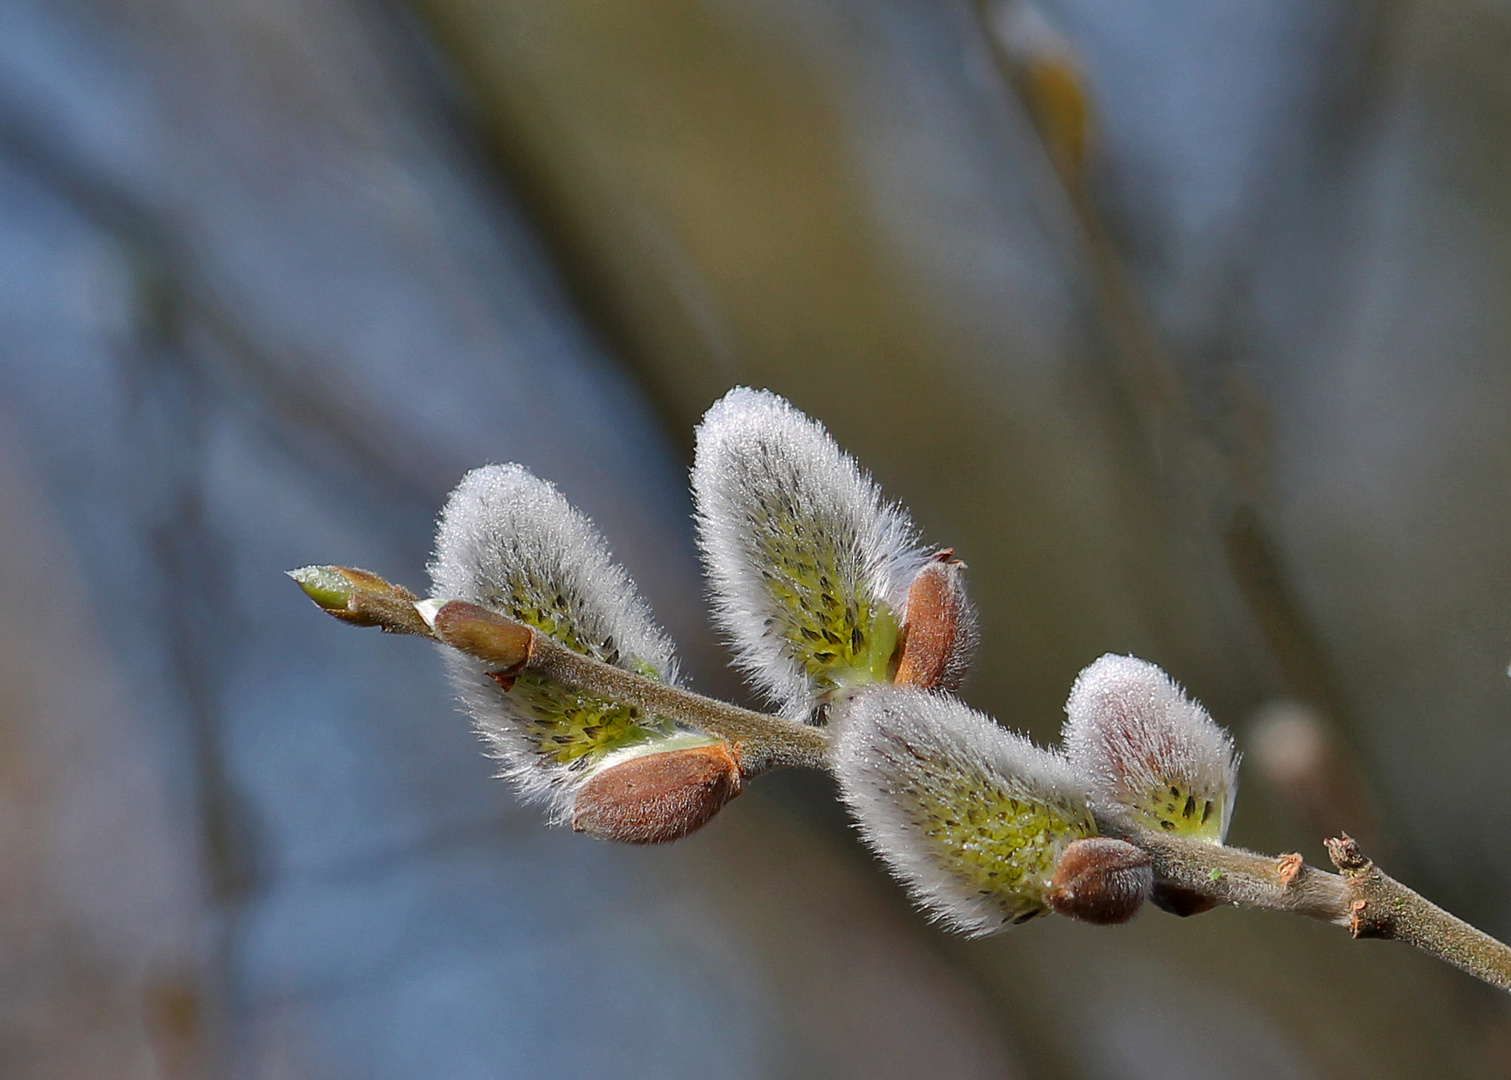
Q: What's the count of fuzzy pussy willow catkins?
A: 4